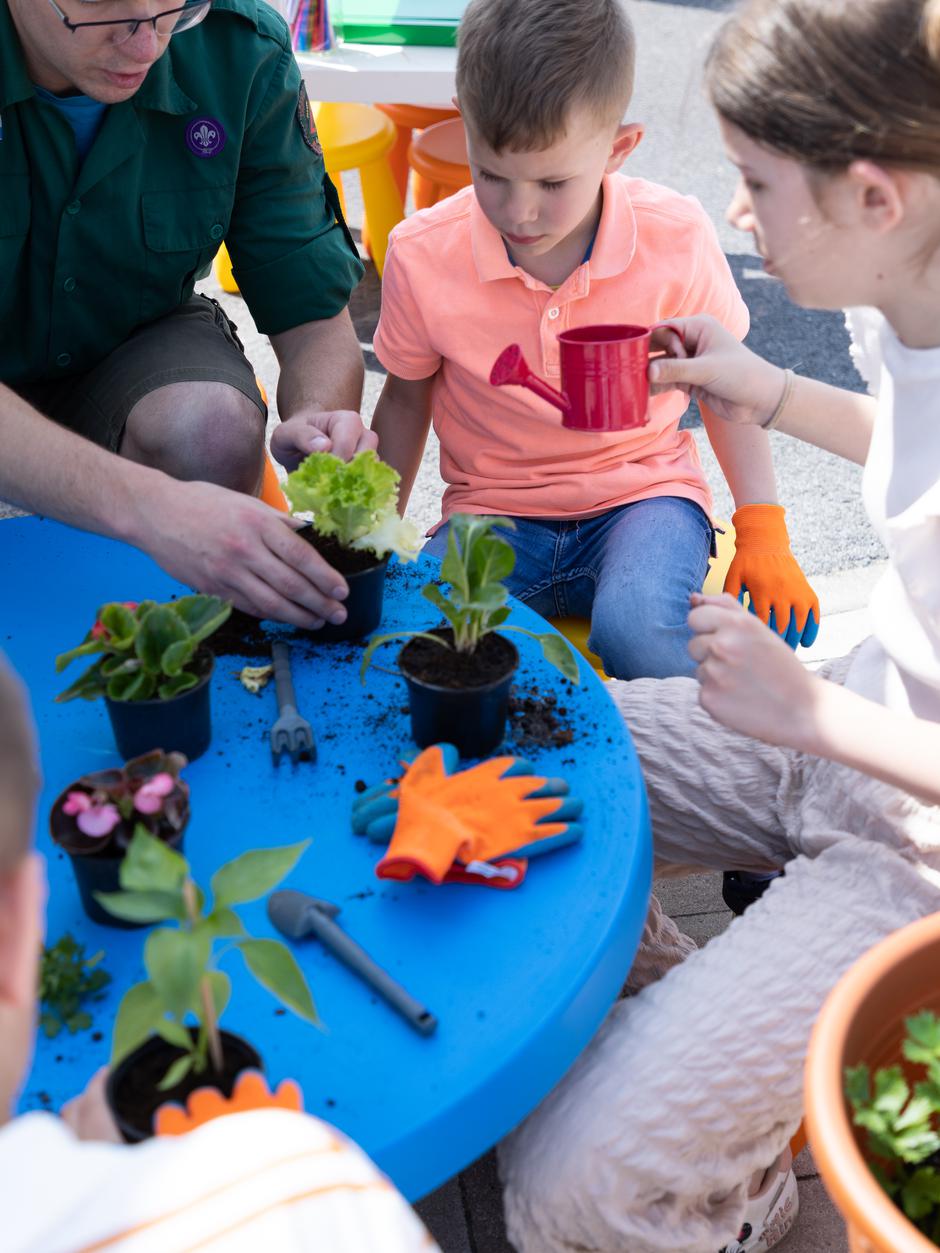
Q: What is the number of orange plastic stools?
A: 2